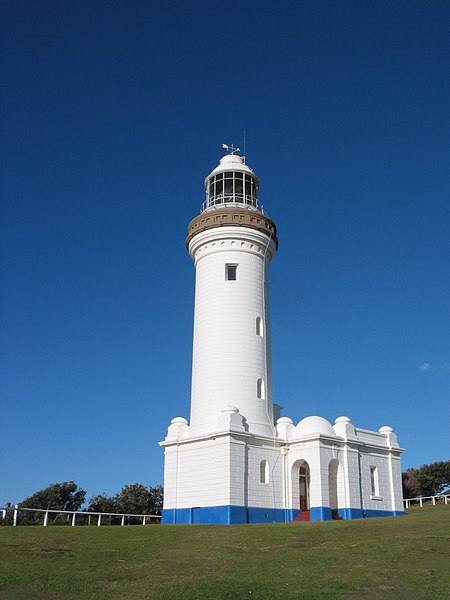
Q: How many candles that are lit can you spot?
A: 0